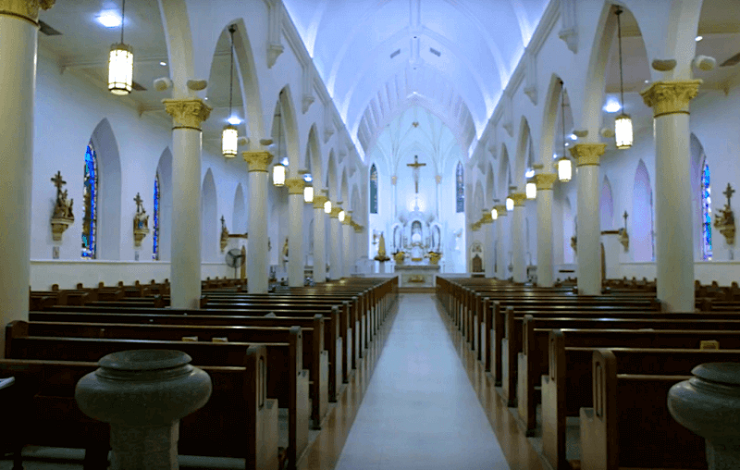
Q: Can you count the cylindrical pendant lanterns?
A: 11